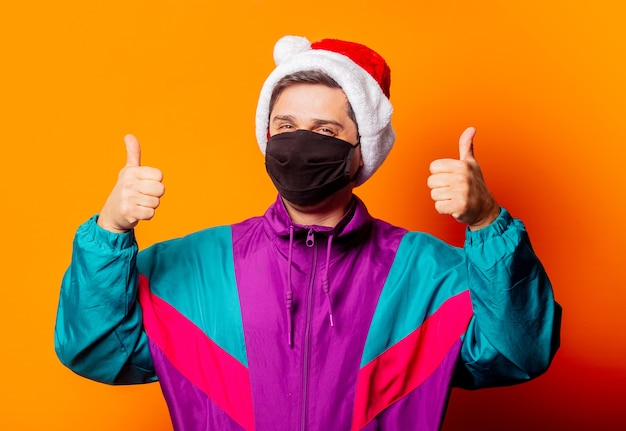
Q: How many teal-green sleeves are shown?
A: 2